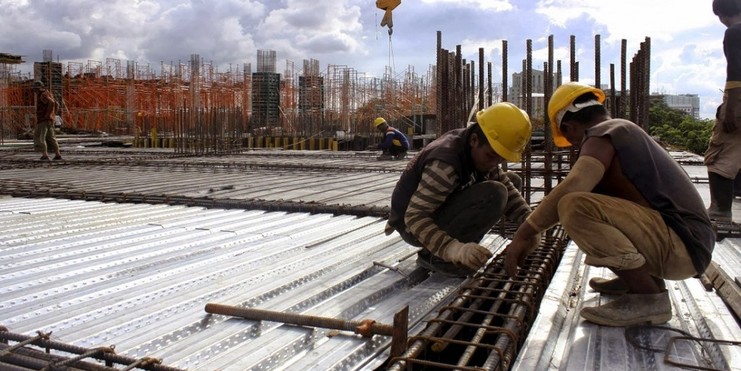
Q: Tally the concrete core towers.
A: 3